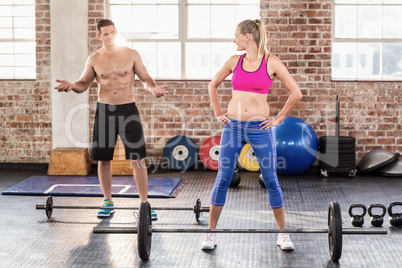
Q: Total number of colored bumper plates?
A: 3